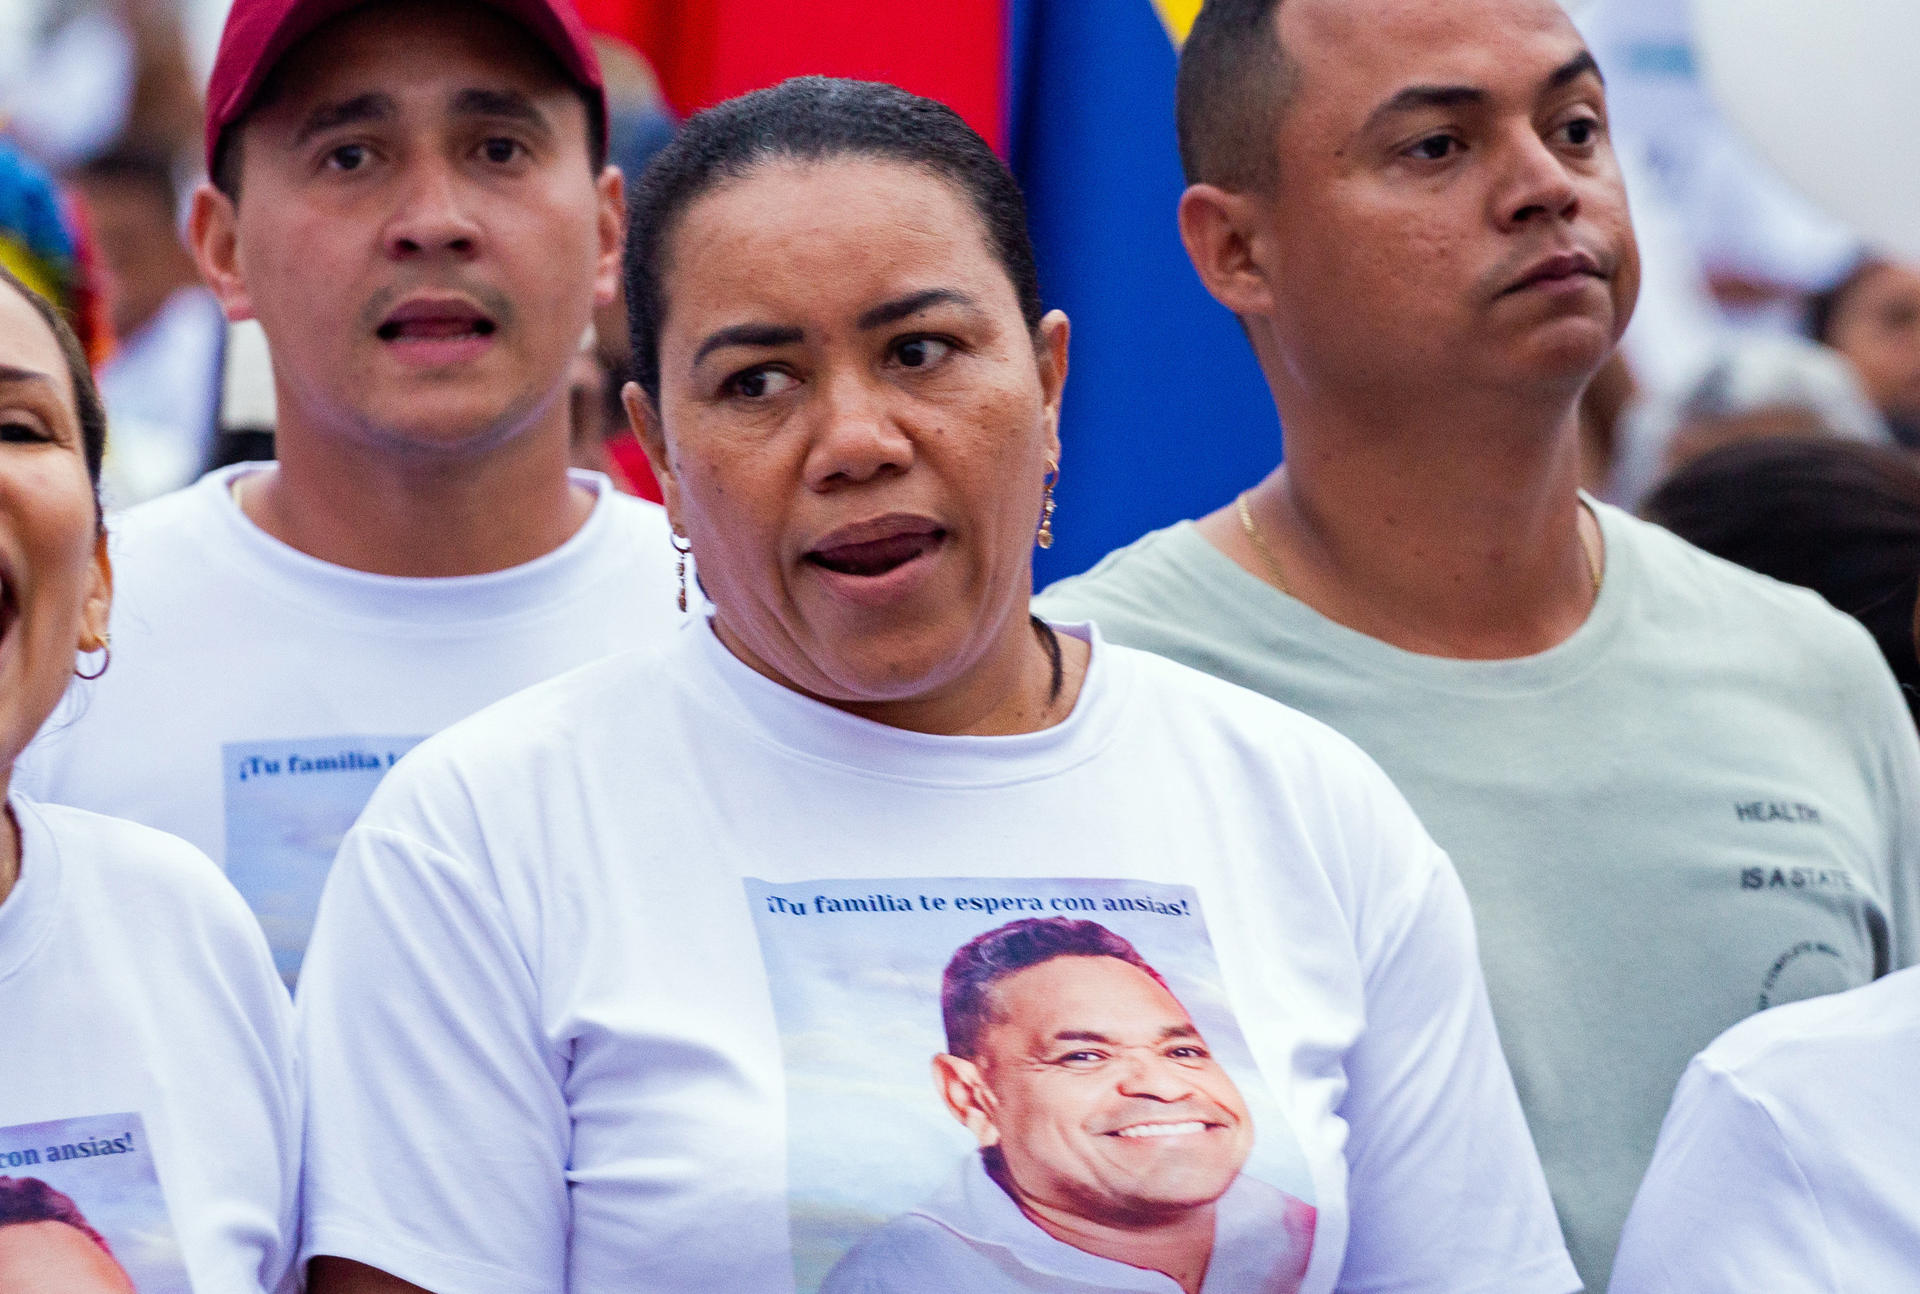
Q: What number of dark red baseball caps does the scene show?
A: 1